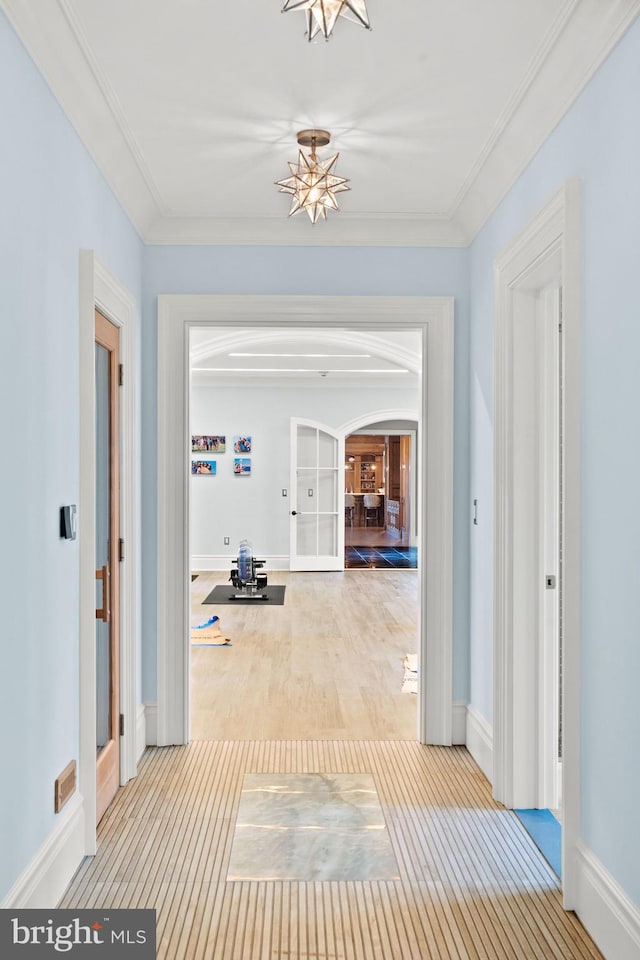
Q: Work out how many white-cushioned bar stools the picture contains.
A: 2